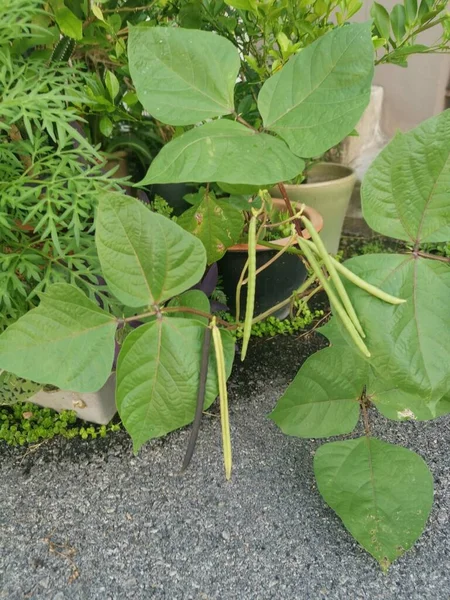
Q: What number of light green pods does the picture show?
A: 5